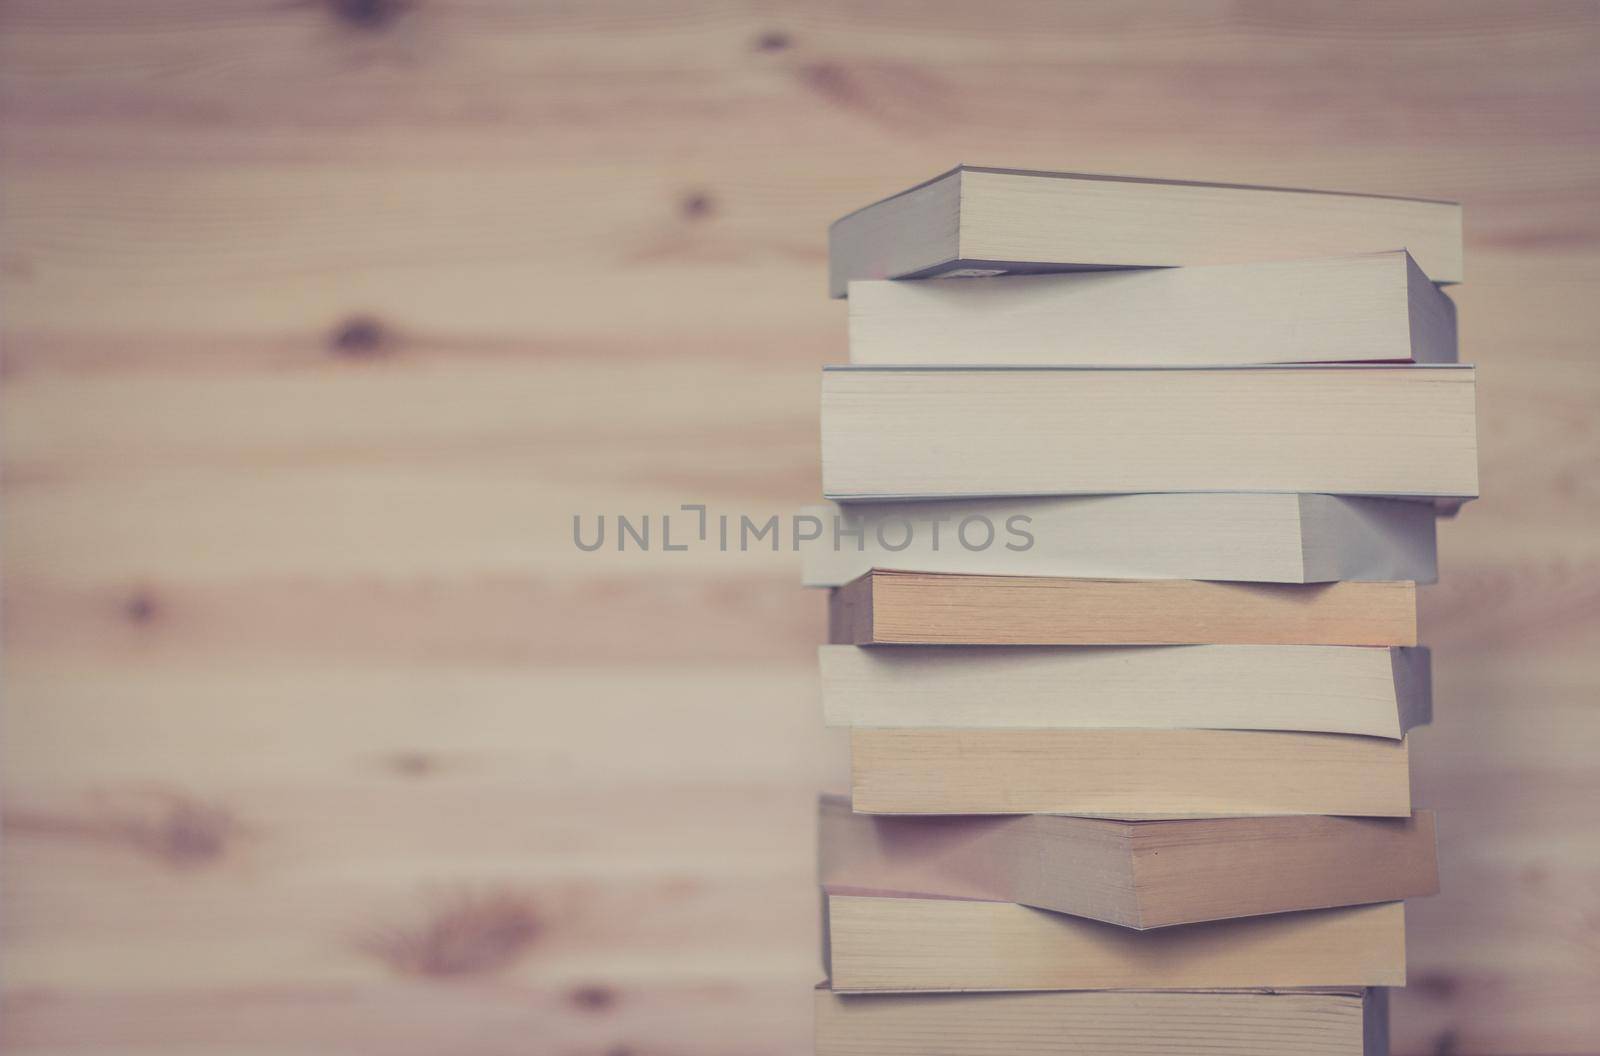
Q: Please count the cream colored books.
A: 5